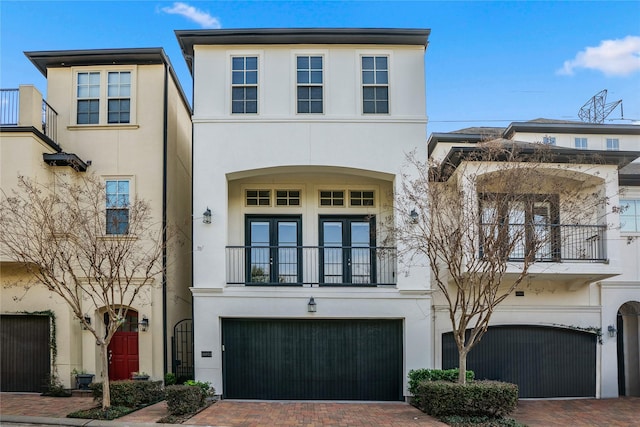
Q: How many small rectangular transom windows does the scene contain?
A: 4